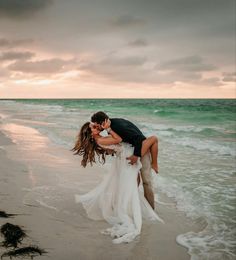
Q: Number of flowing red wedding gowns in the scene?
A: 0